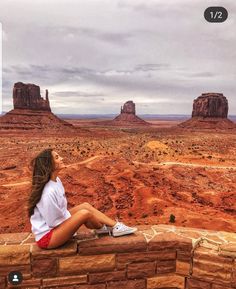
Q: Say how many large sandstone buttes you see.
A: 3